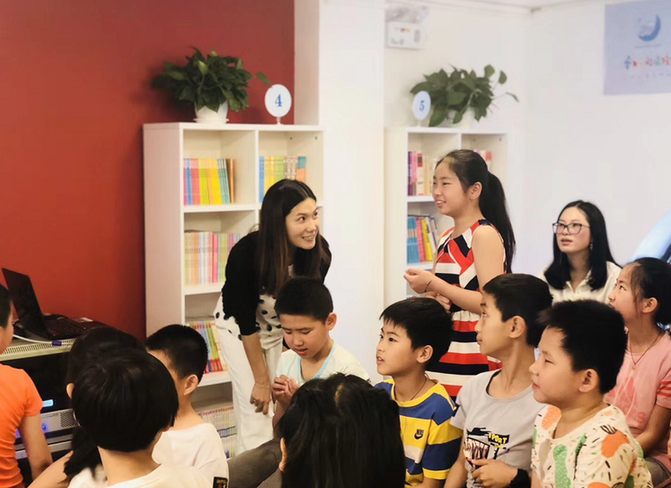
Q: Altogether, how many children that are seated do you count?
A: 10